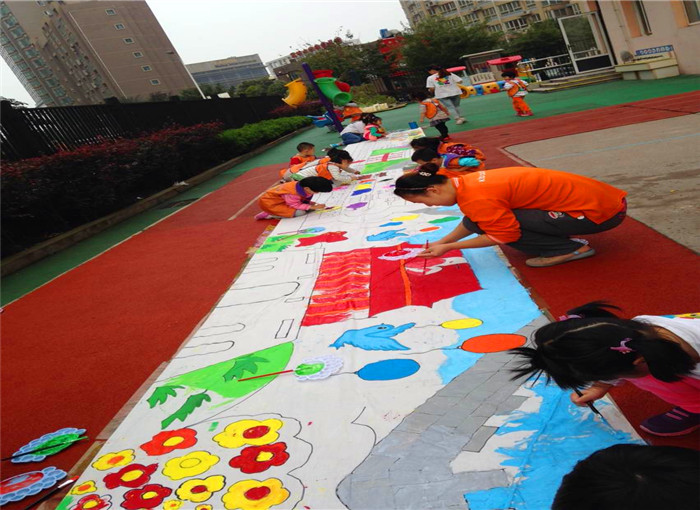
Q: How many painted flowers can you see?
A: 13